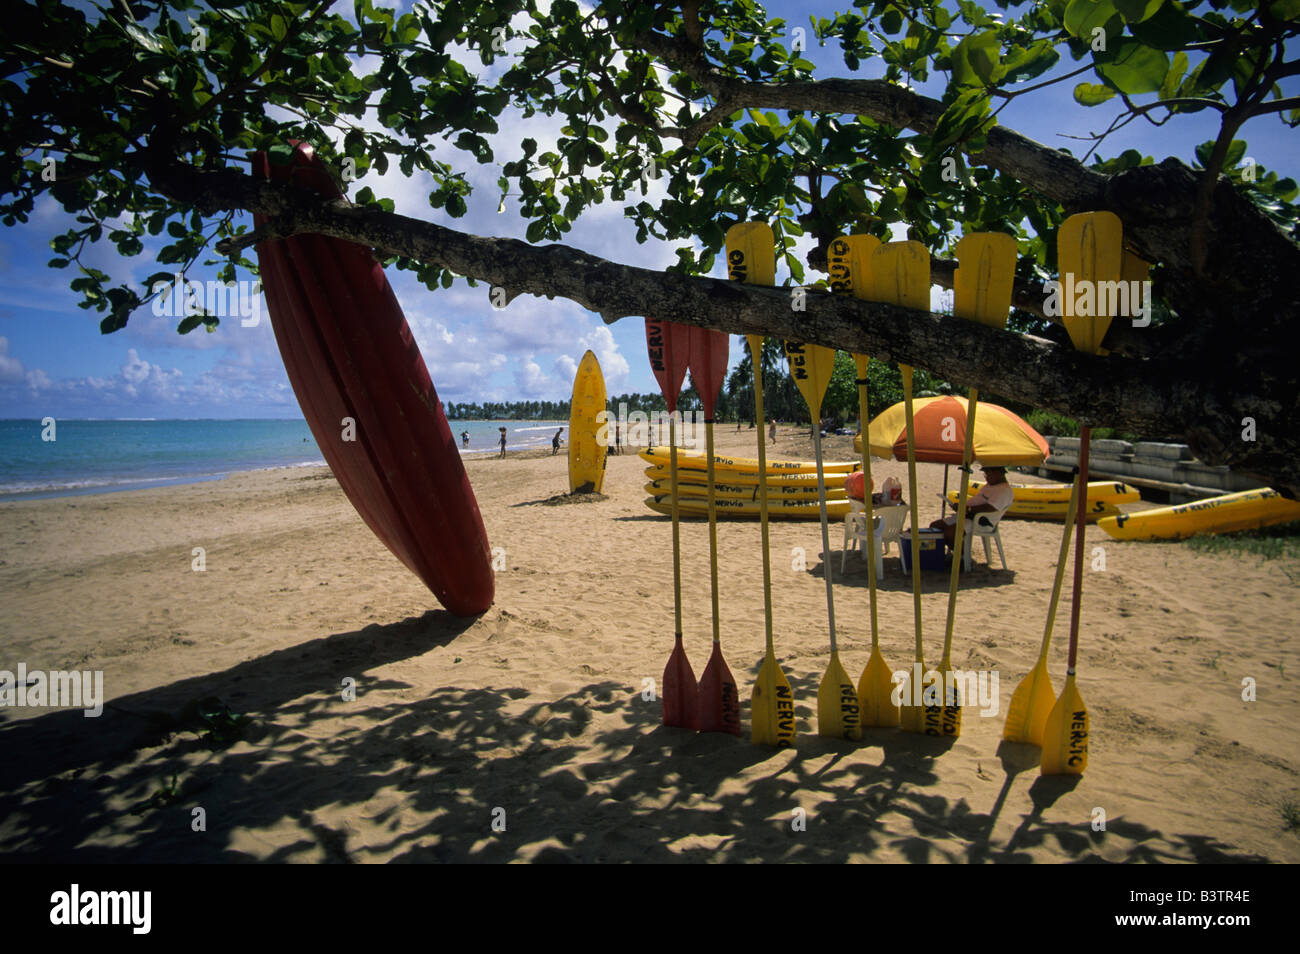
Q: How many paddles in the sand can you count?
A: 9